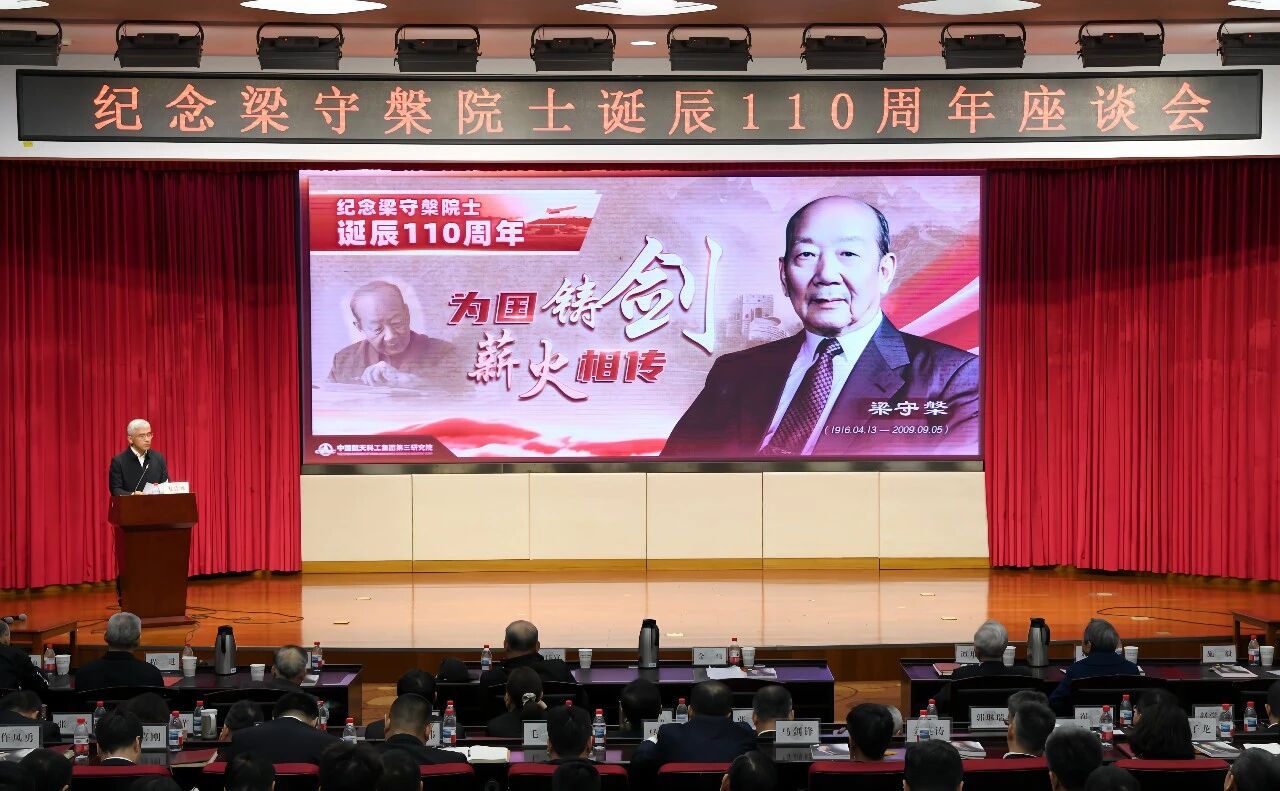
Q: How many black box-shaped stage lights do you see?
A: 10